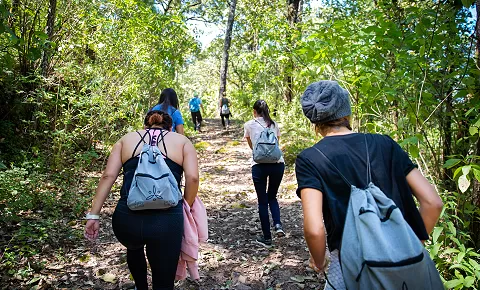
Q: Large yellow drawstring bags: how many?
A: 0